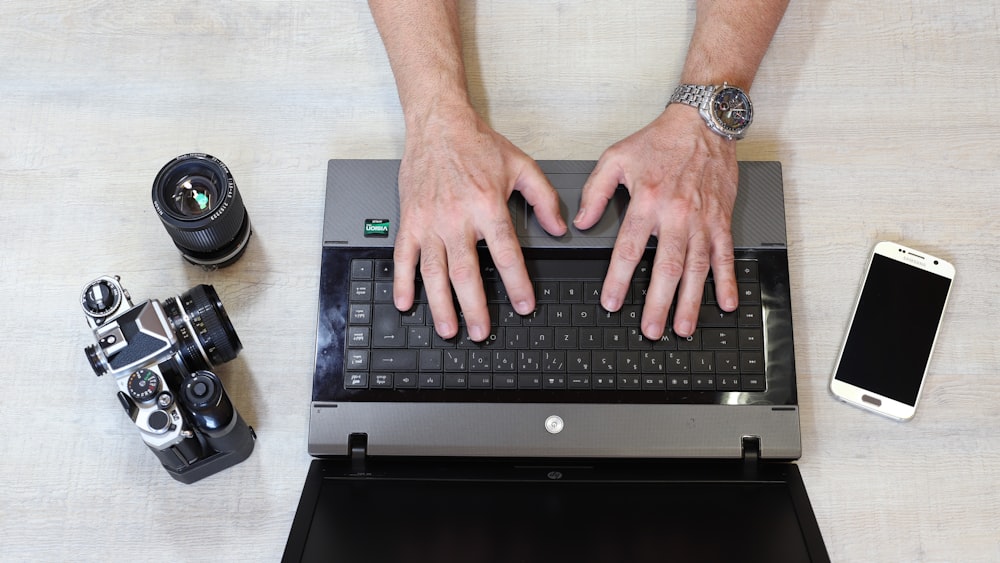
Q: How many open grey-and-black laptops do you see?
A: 1